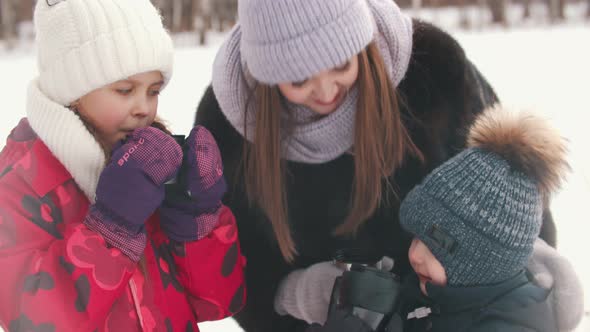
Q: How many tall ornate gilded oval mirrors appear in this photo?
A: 0